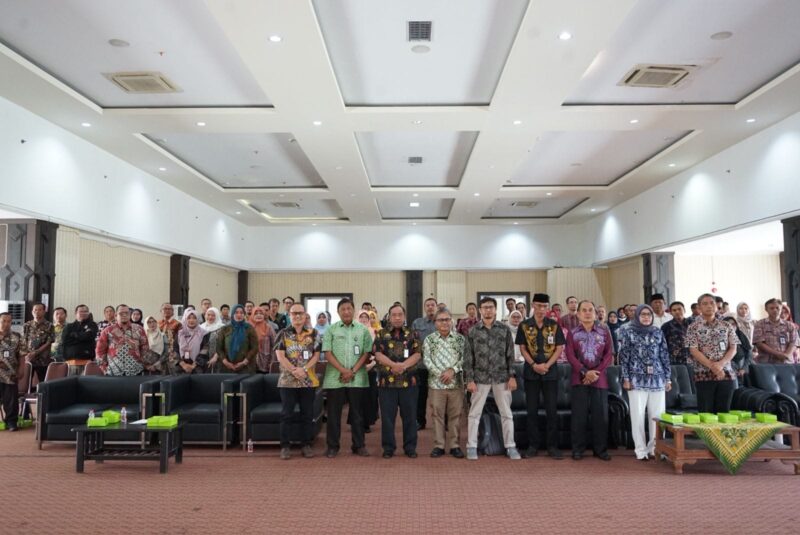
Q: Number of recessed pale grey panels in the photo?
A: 9